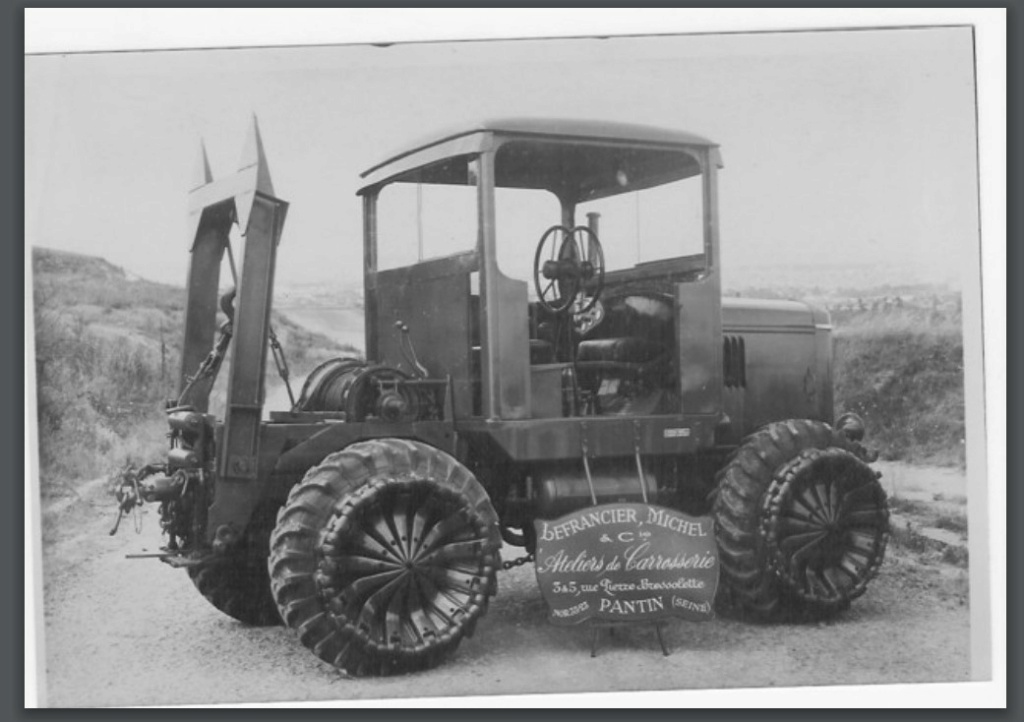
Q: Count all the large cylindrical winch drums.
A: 1